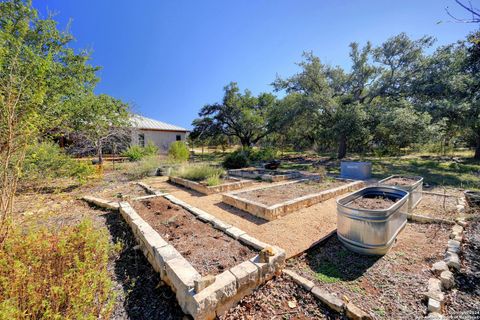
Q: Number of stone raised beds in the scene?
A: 4